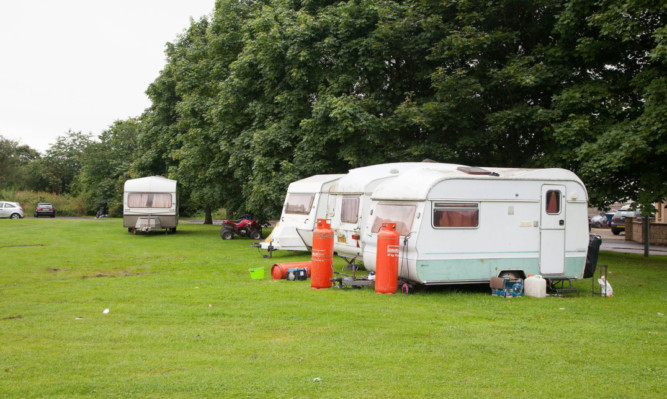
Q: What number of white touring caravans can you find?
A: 4